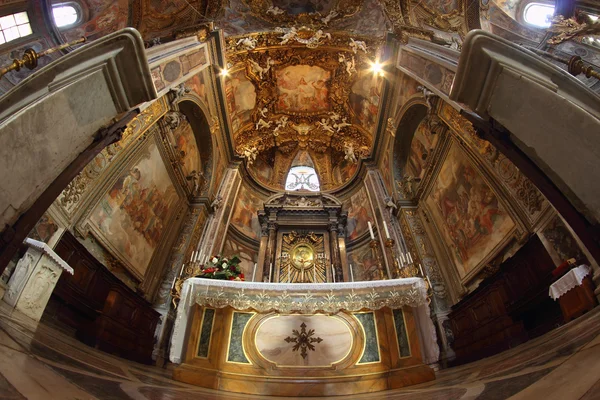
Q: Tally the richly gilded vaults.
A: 1